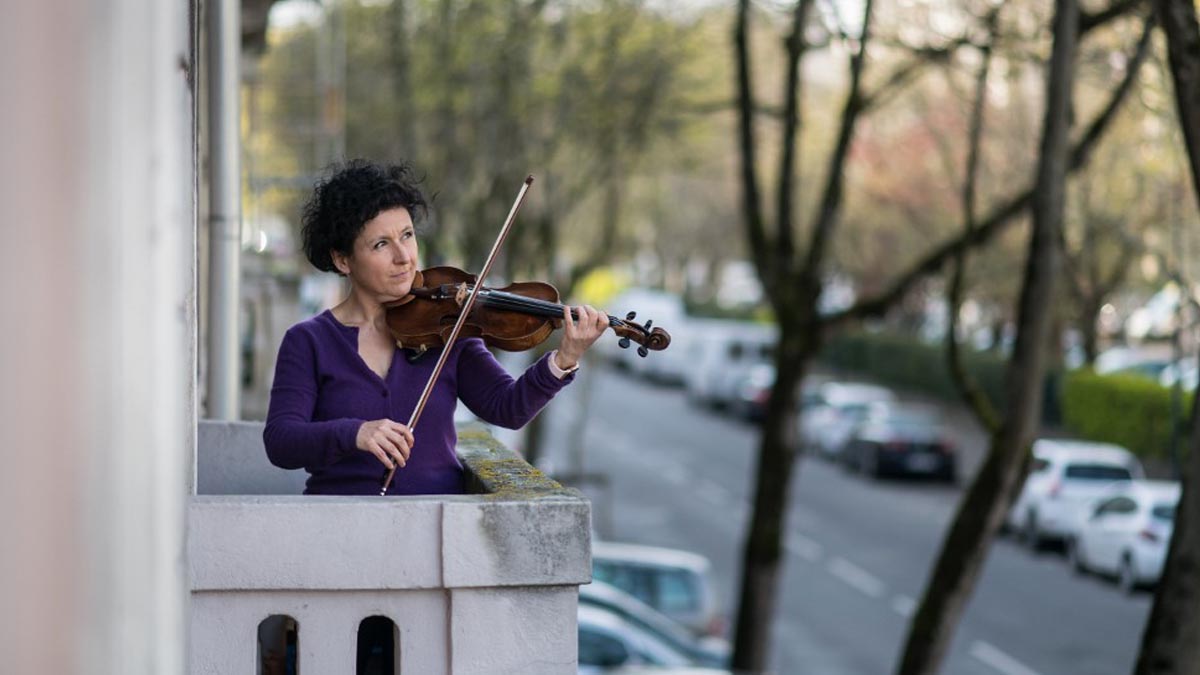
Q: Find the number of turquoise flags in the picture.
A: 0